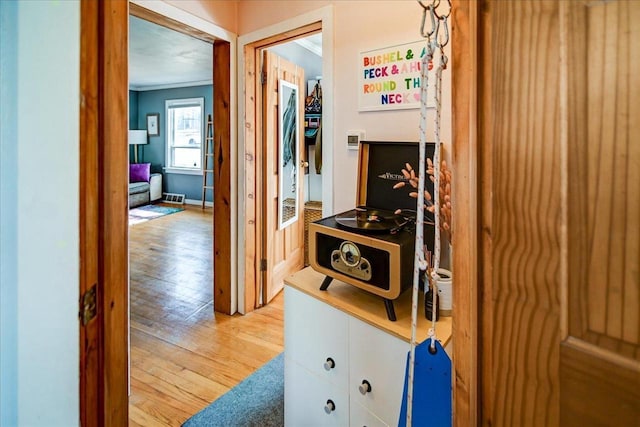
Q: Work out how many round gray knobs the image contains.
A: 3